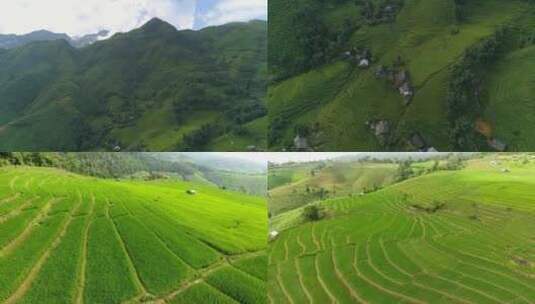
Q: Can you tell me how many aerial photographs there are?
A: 4